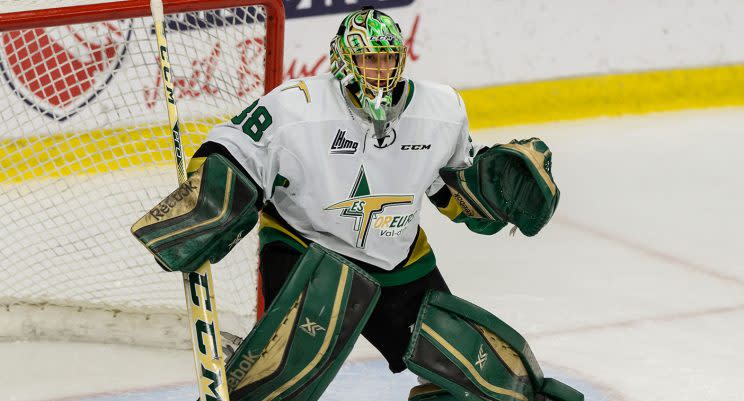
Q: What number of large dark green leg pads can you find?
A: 2